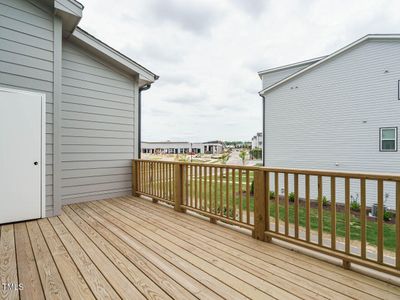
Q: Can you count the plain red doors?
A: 0